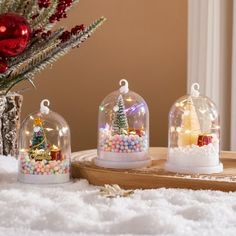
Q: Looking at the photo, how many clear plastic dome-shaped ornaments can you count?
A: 3